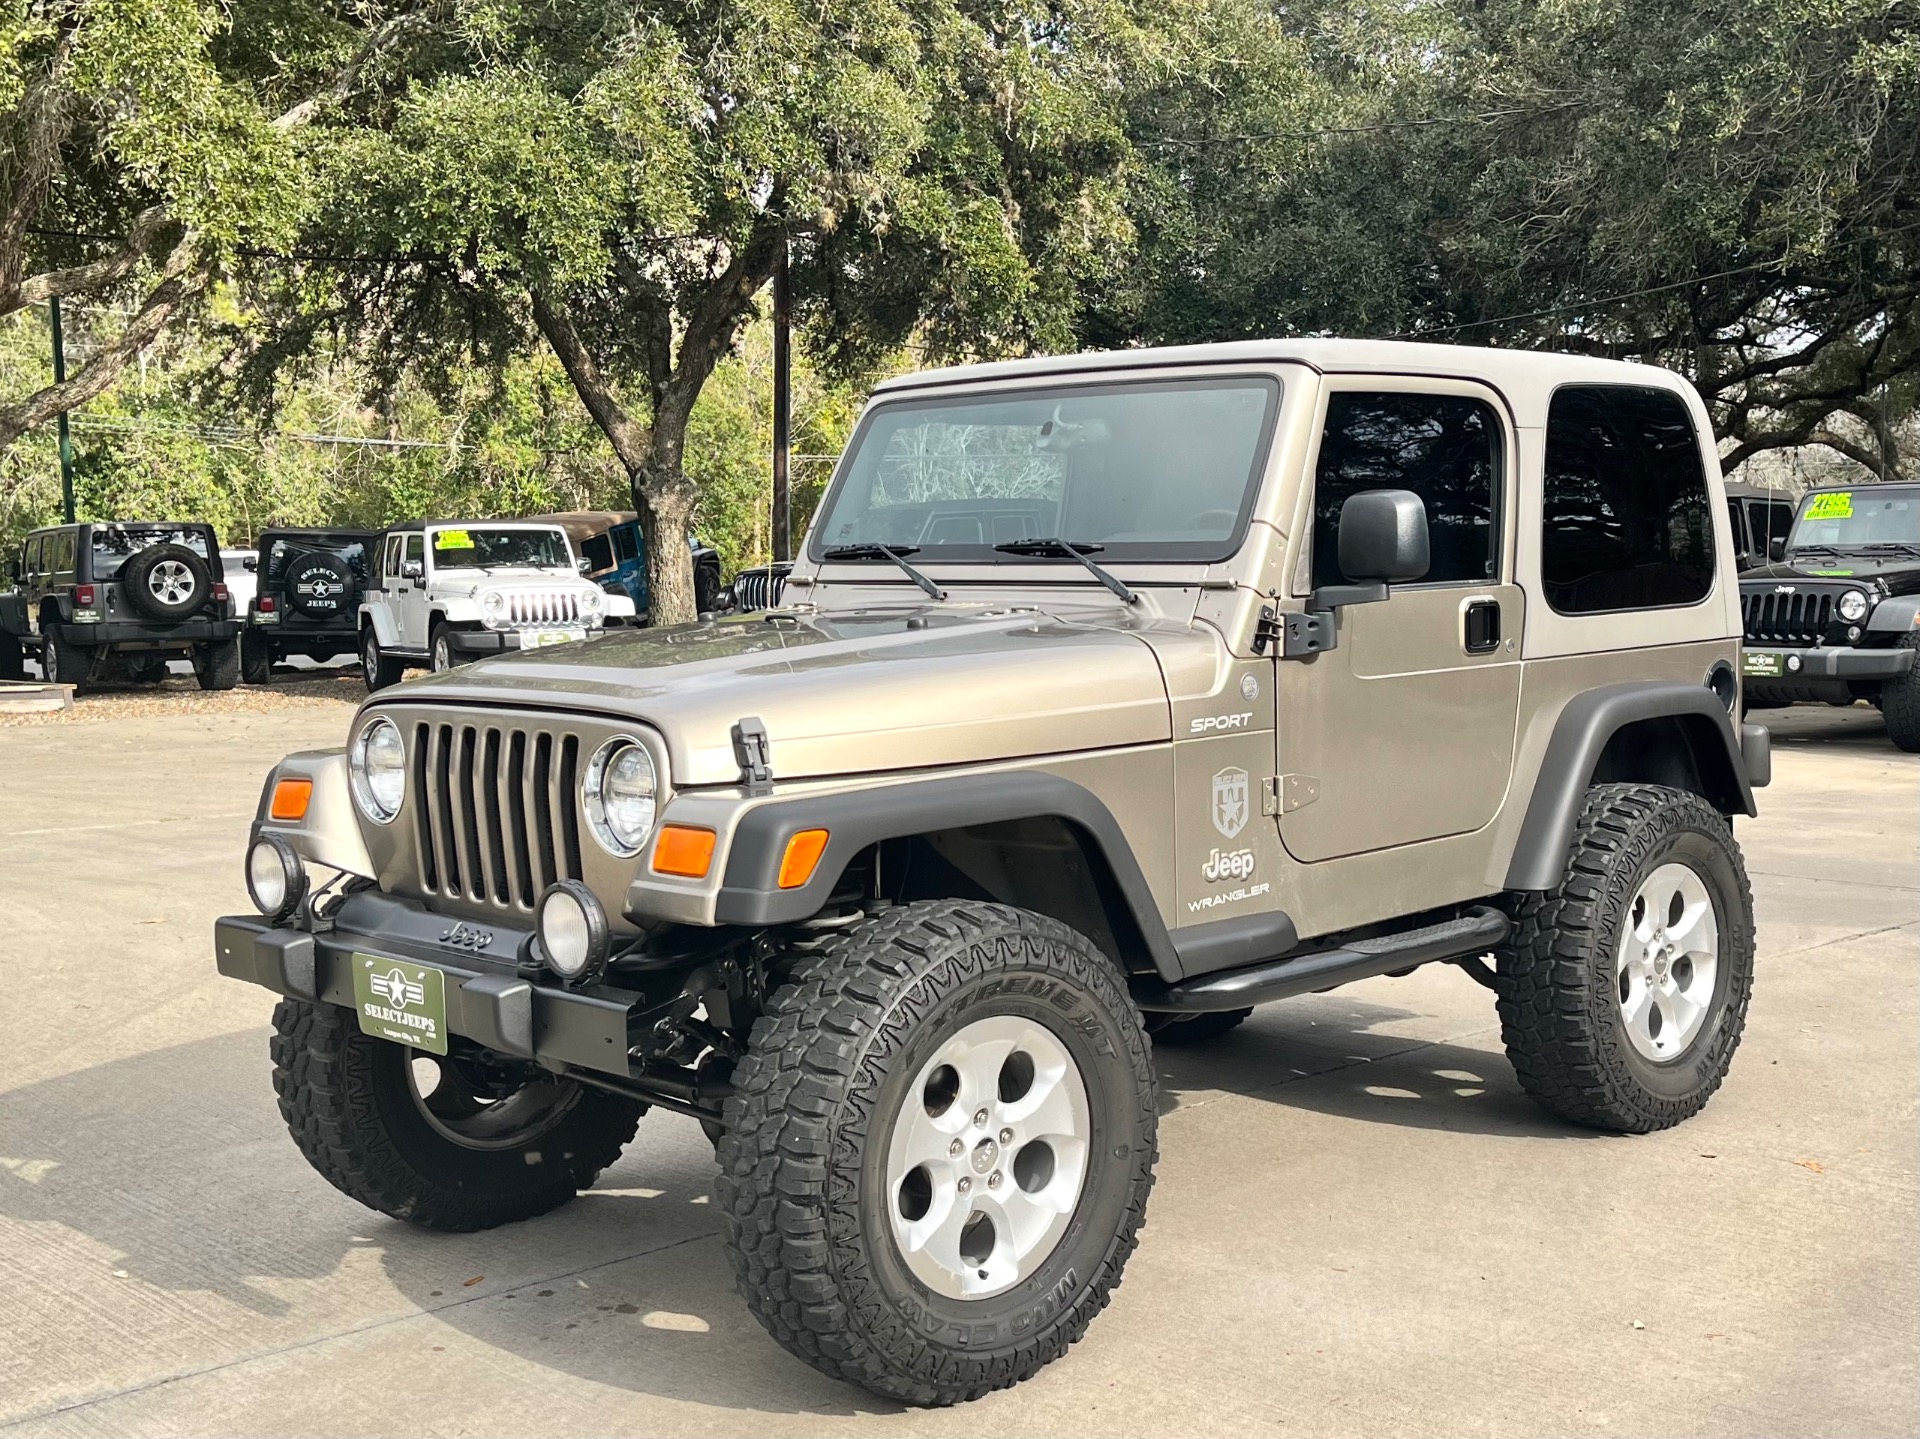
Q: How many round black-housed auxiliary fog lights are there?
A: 2